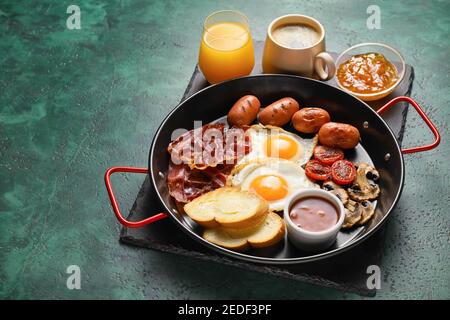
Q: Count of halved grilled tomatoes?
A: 3